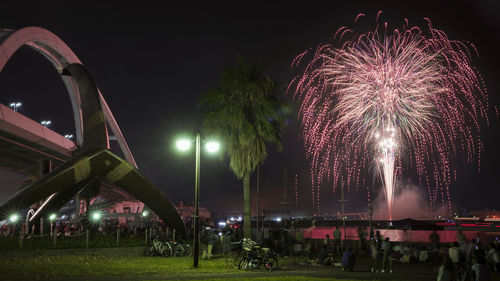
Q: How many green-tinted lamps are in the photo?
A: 6